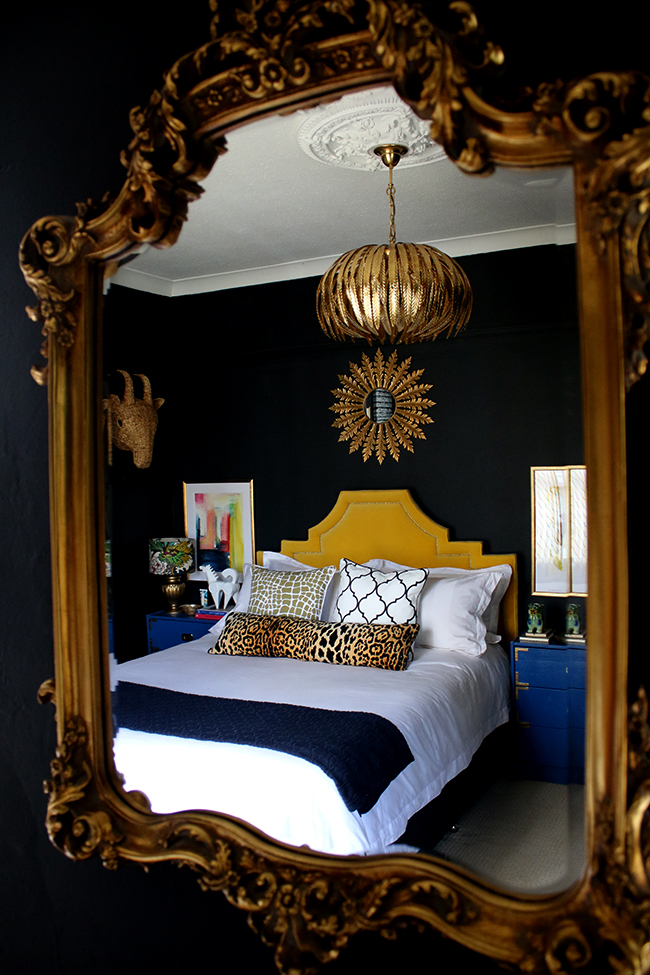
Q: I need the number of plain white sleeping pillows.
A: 4